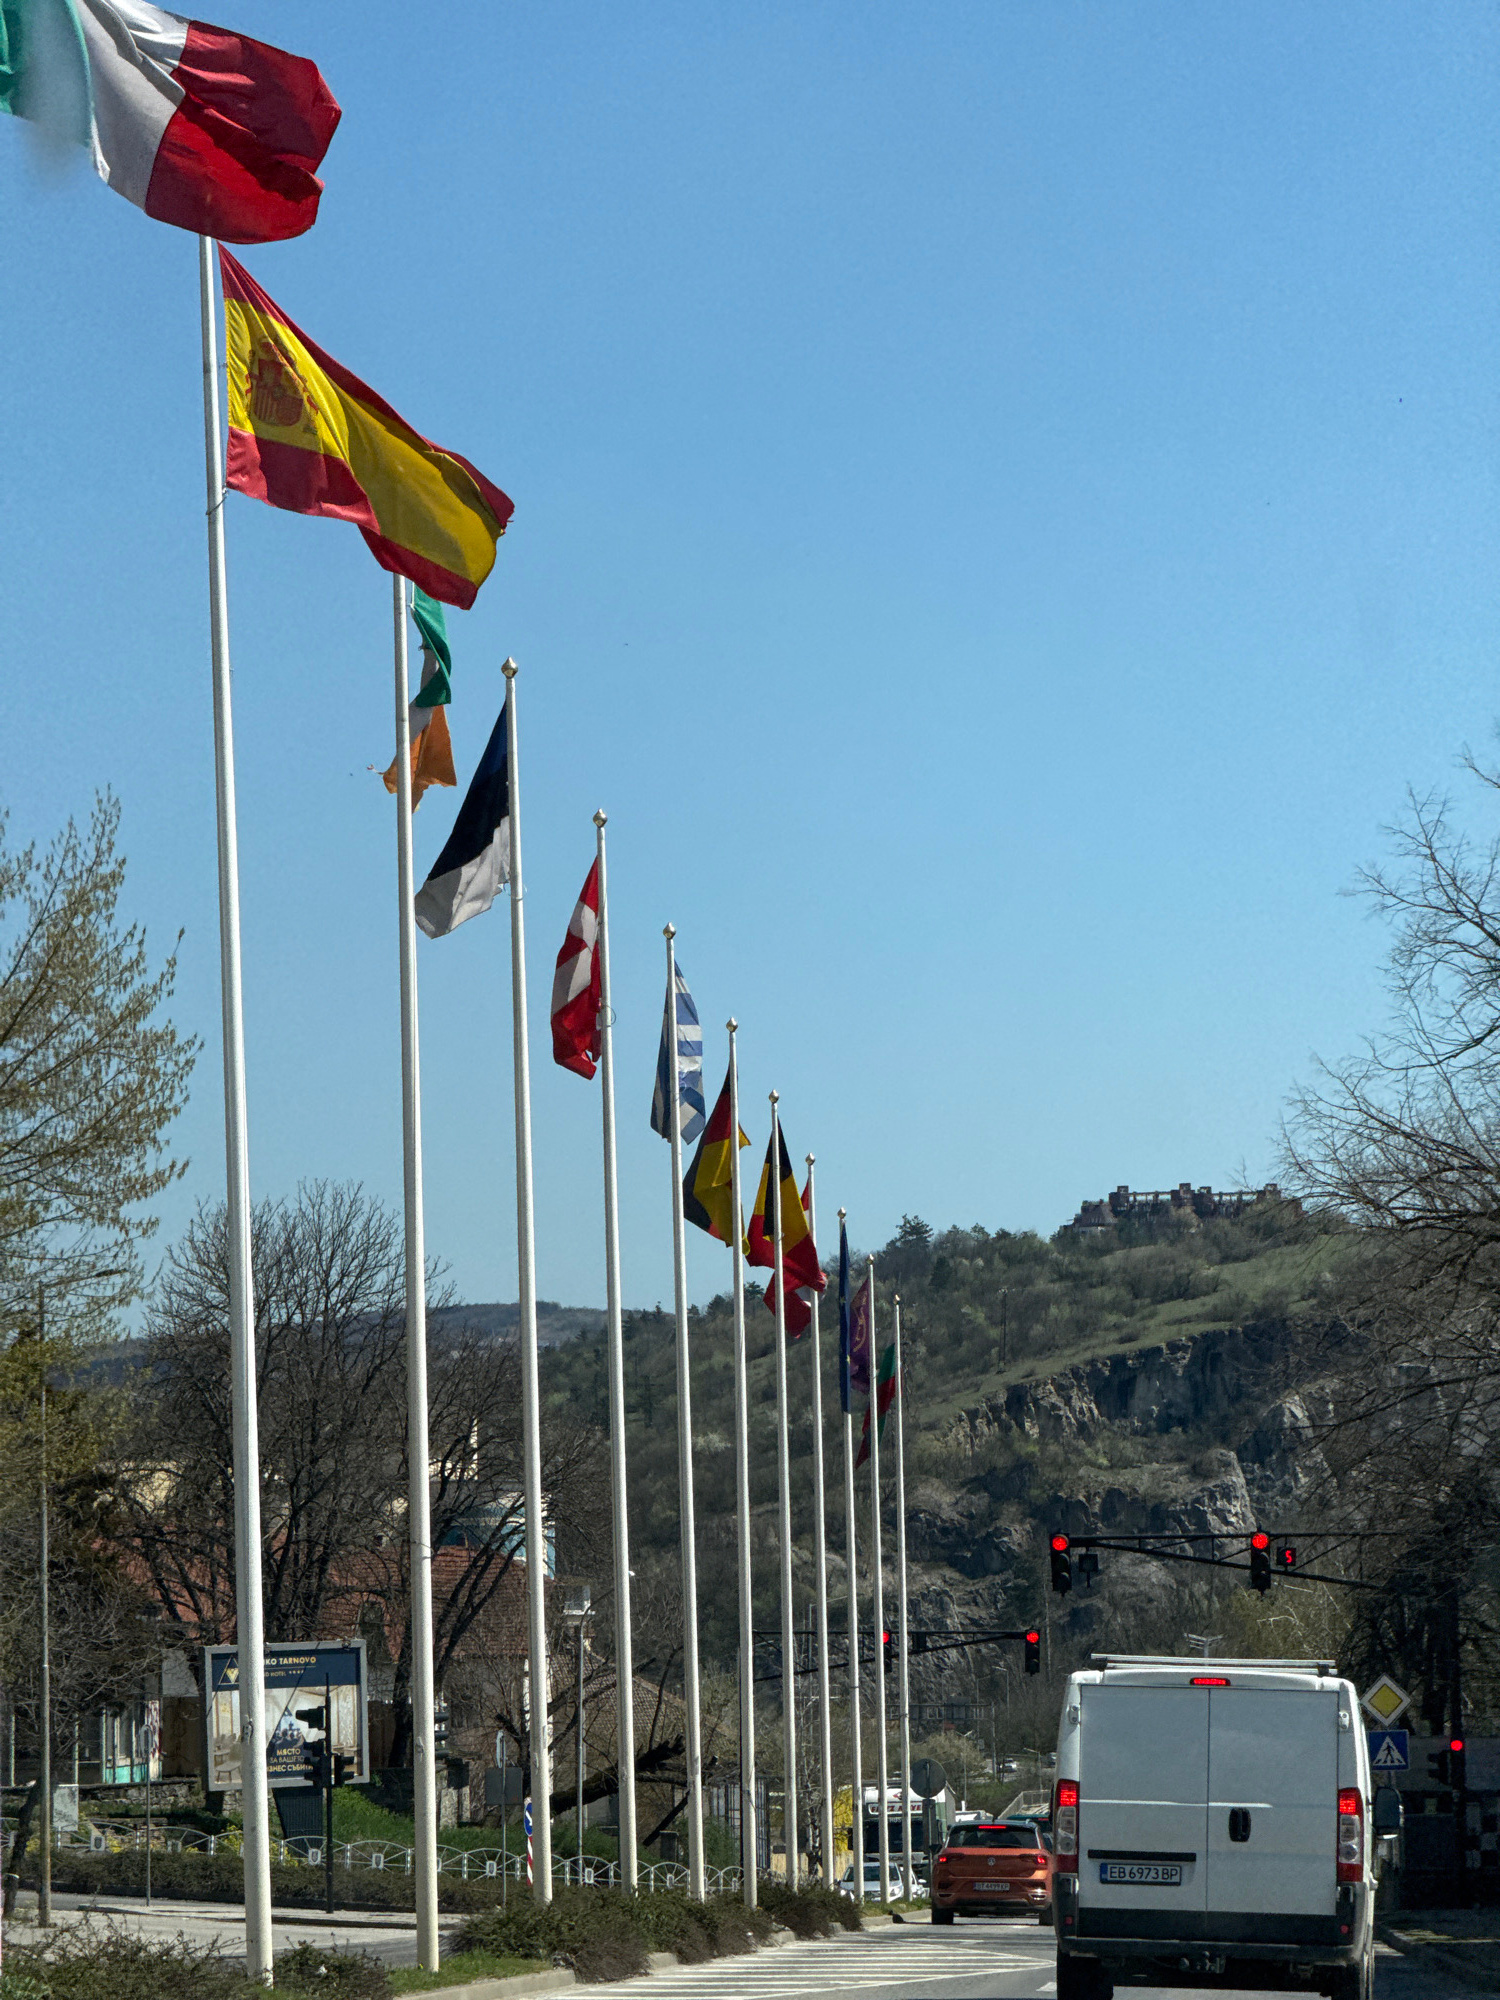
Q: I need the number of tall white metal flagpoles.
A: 11